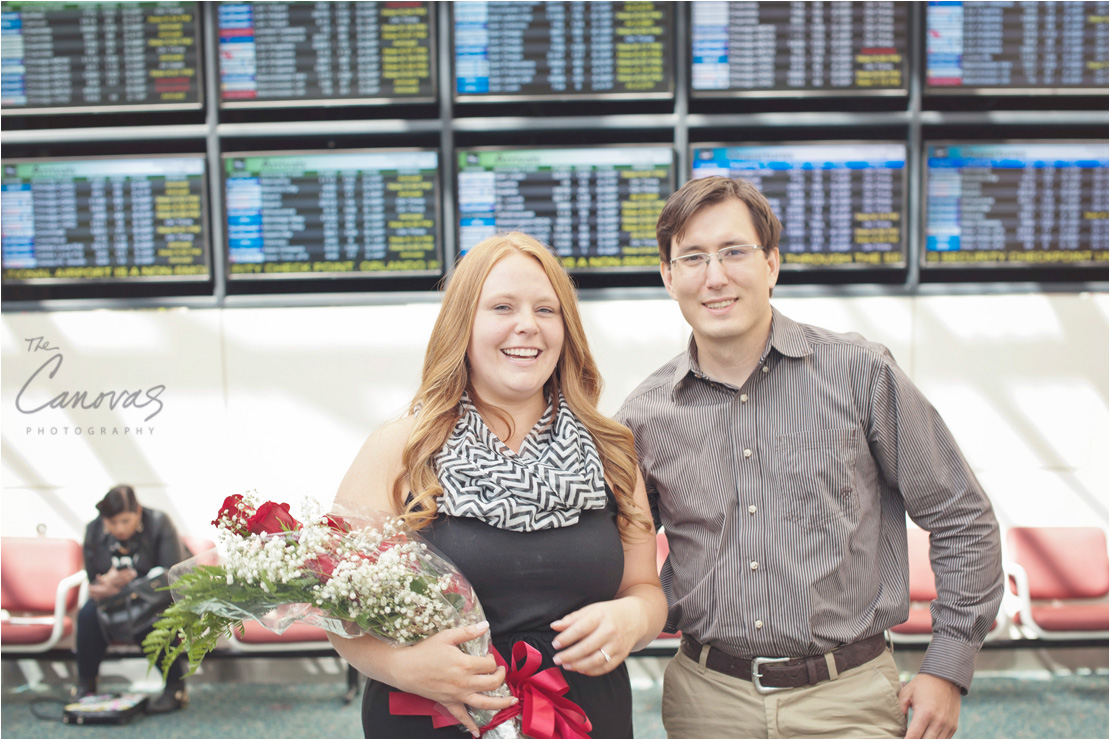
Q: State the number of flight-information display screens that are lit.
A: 10